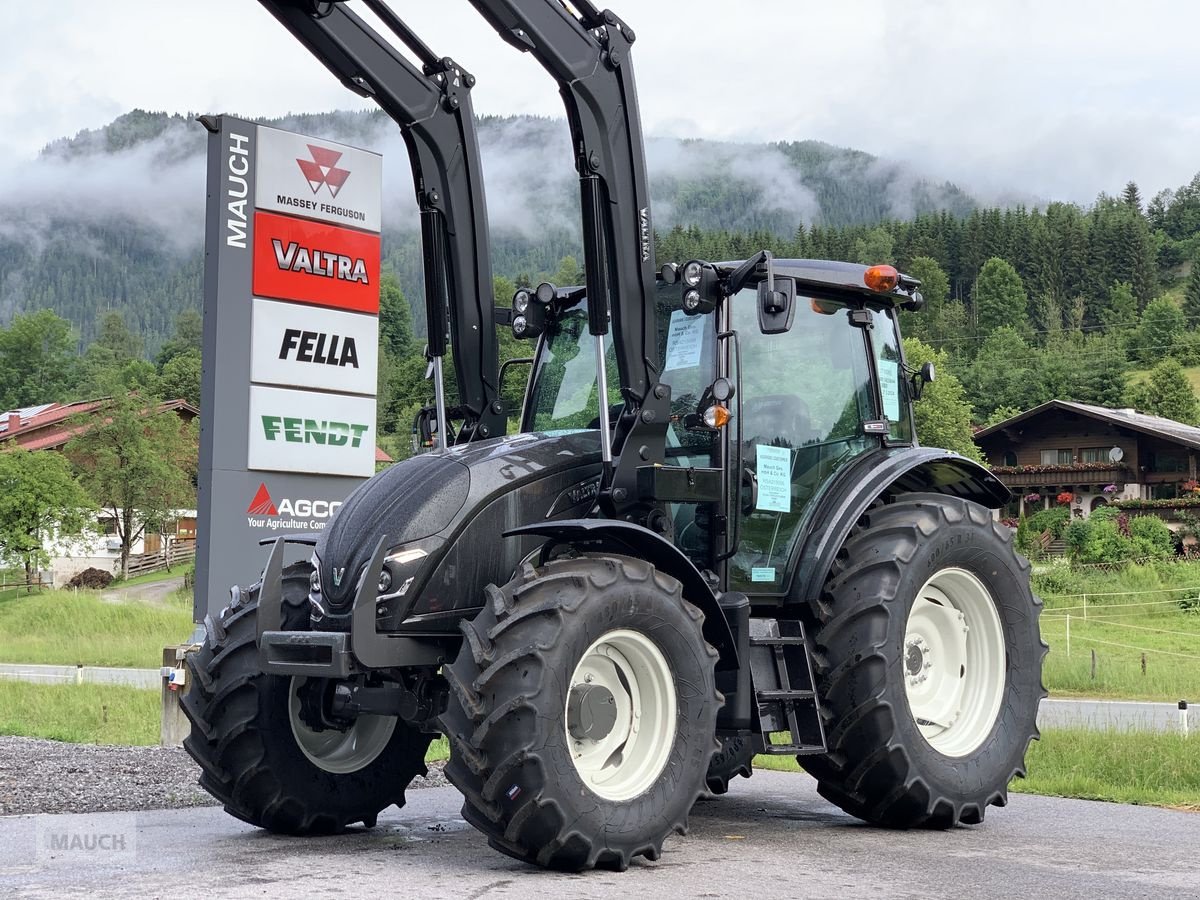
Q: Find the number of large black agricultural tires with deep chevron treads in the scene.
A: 4